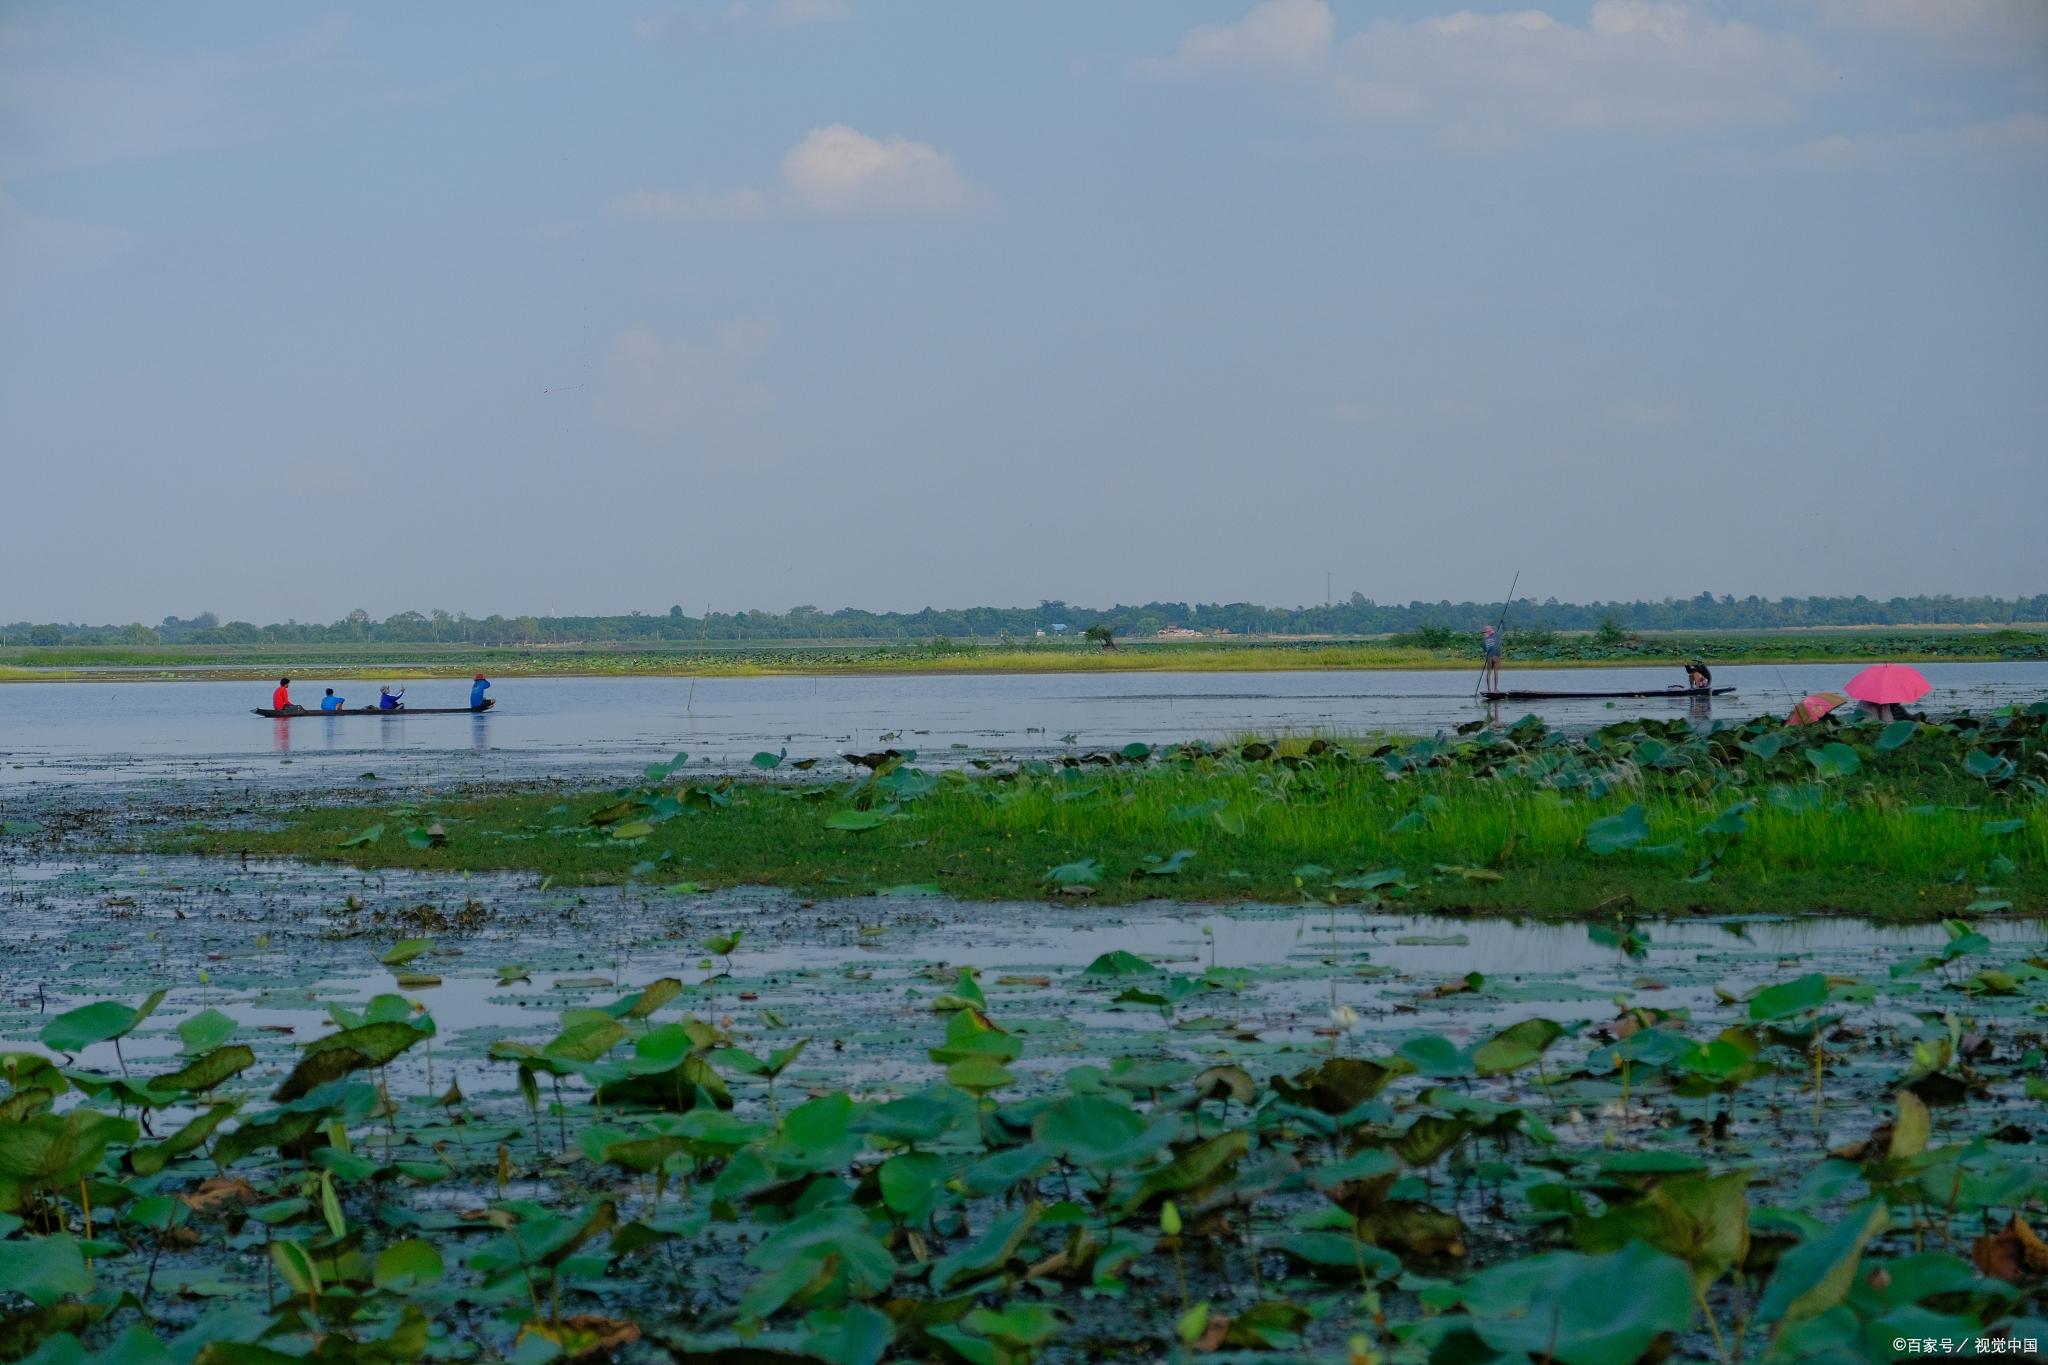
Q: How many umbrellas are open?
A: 2